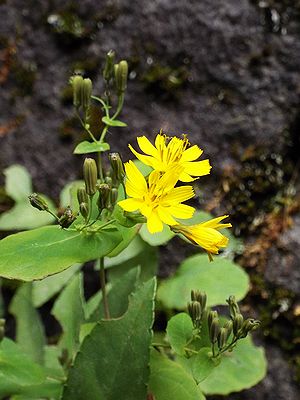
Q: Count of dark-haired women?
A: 0